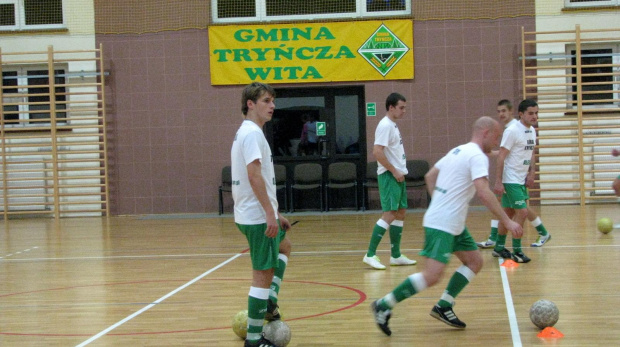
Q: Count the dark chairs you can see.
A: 6